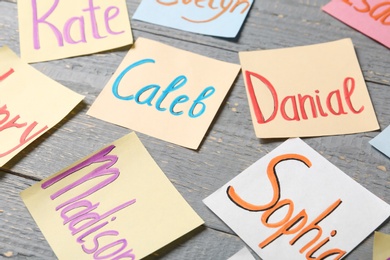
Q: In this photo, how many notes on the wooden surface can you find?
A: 11